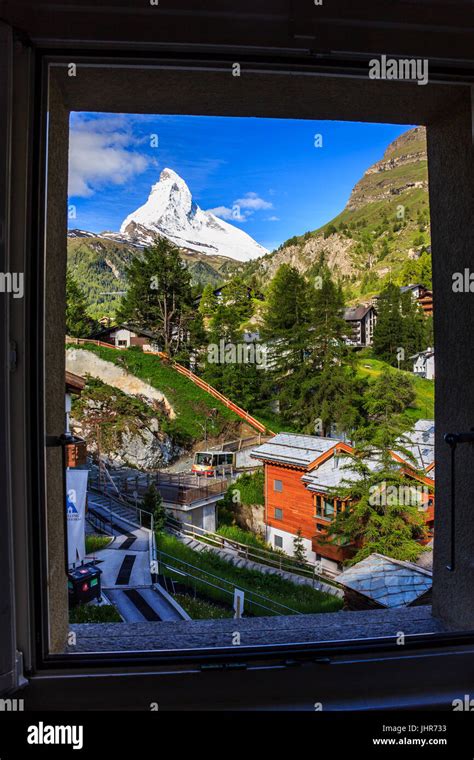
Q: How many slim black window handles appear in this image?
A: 2